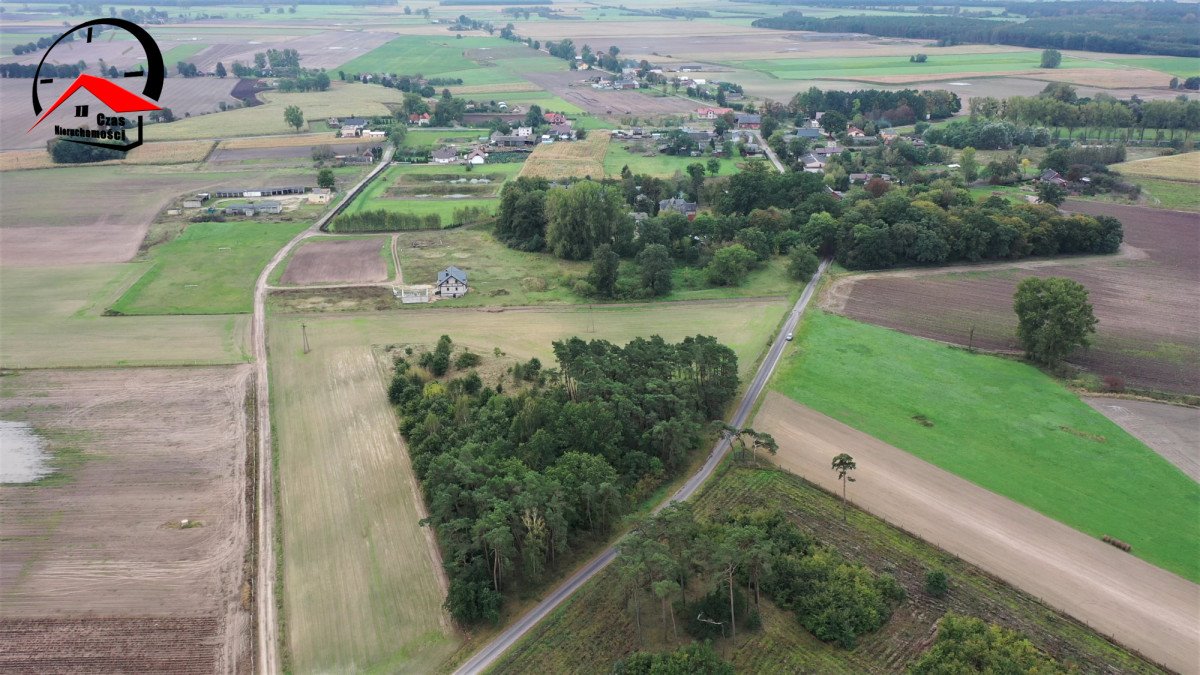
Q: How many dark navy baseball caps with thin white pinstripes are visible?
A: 0